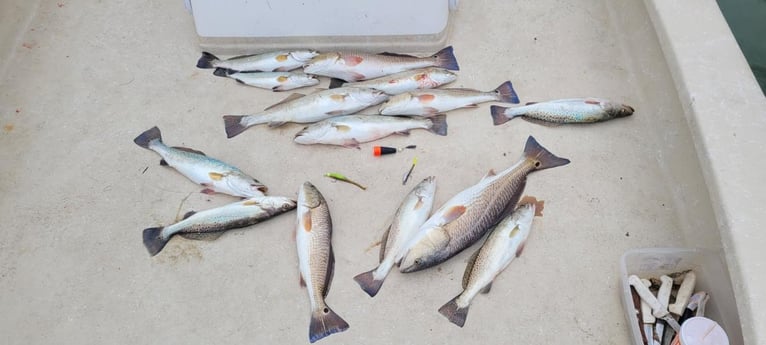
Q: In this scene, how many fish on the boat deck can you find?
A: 14